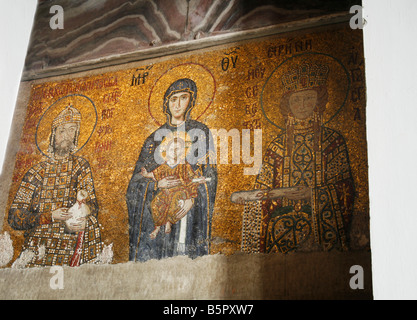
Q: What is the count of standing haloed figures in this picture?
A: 3